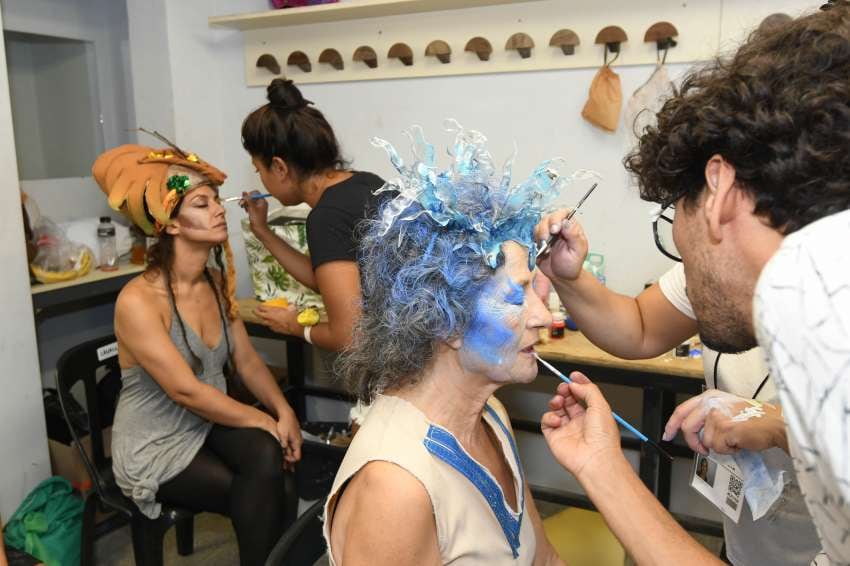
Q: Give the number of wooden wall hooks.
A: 12